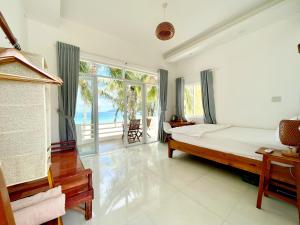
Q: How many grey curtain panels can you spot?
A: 4